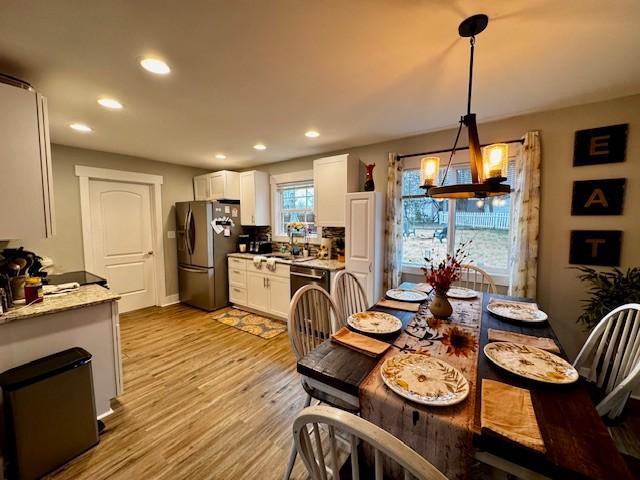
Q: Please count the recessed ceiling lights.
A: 6